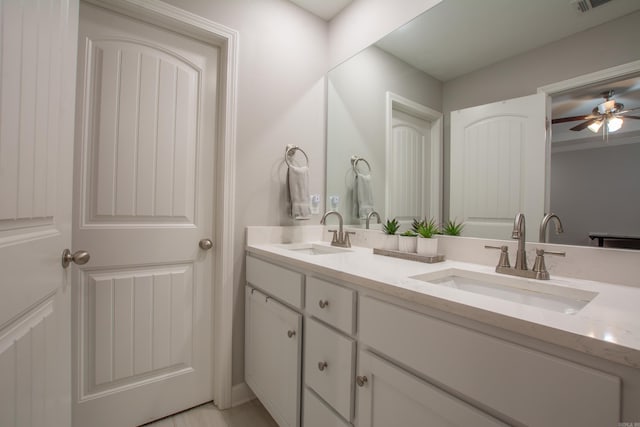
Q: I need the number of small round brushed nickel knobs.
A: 4